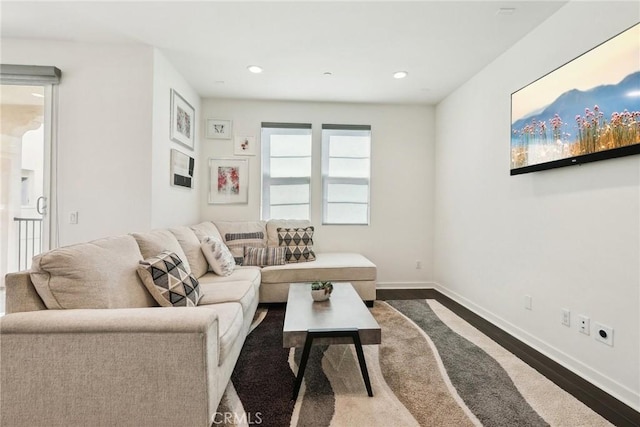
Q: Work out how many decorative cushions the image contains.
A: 5